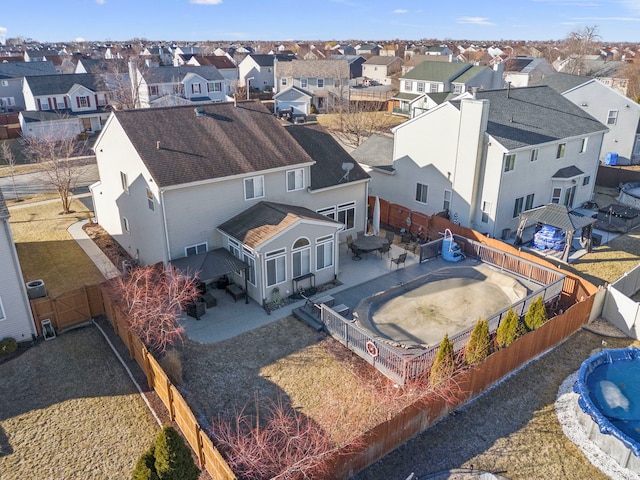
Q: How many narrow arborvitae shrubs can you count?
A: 4